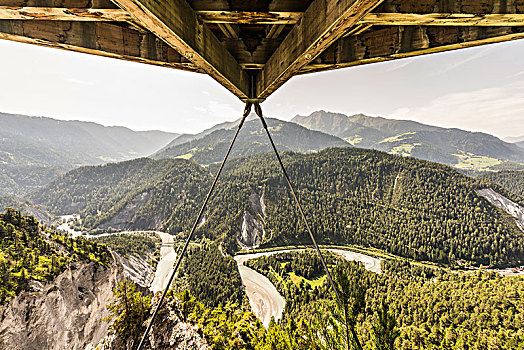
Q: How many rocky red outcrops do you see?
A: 0